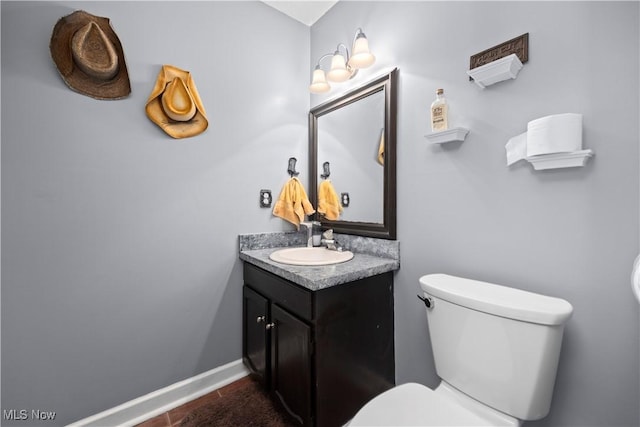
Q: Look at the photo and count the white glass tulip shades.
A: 3